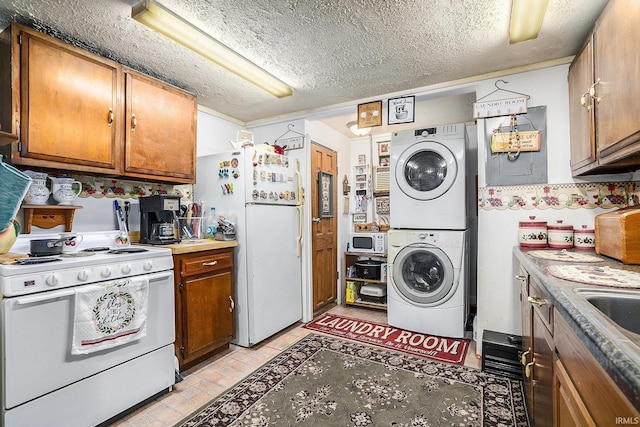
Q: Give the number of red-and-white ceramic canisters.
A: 3